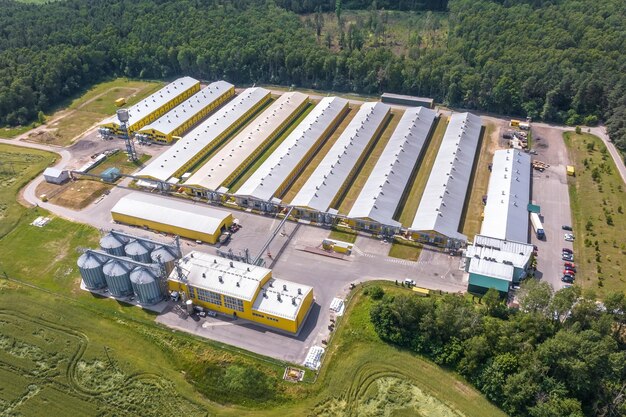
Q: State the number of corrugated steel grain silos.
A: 6